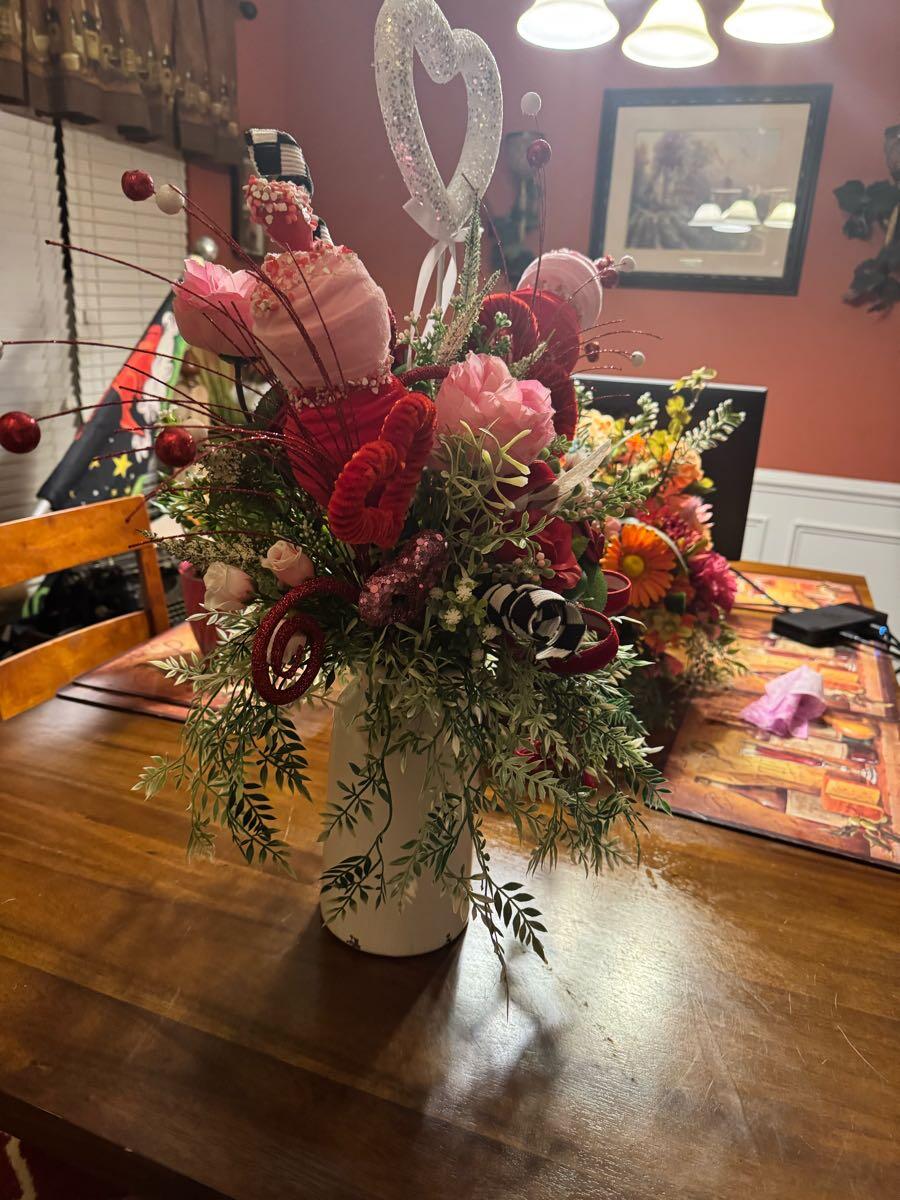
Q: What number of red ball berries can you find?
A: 6